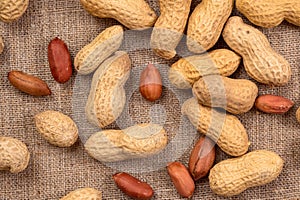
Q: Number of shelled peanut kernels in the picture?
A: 7